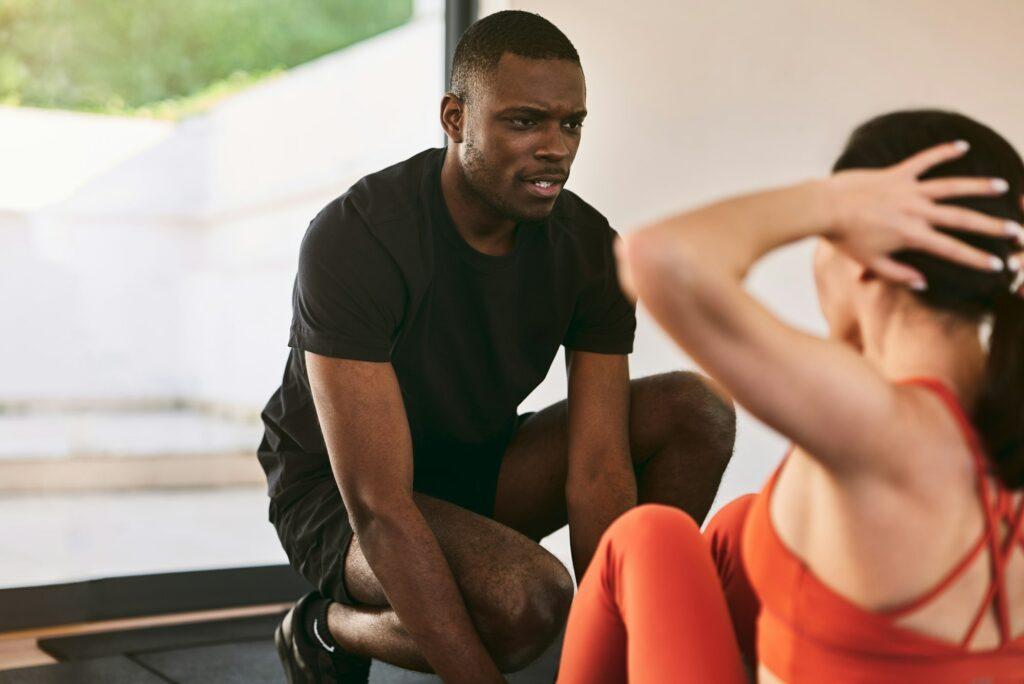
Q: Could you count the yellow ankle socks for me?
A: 0